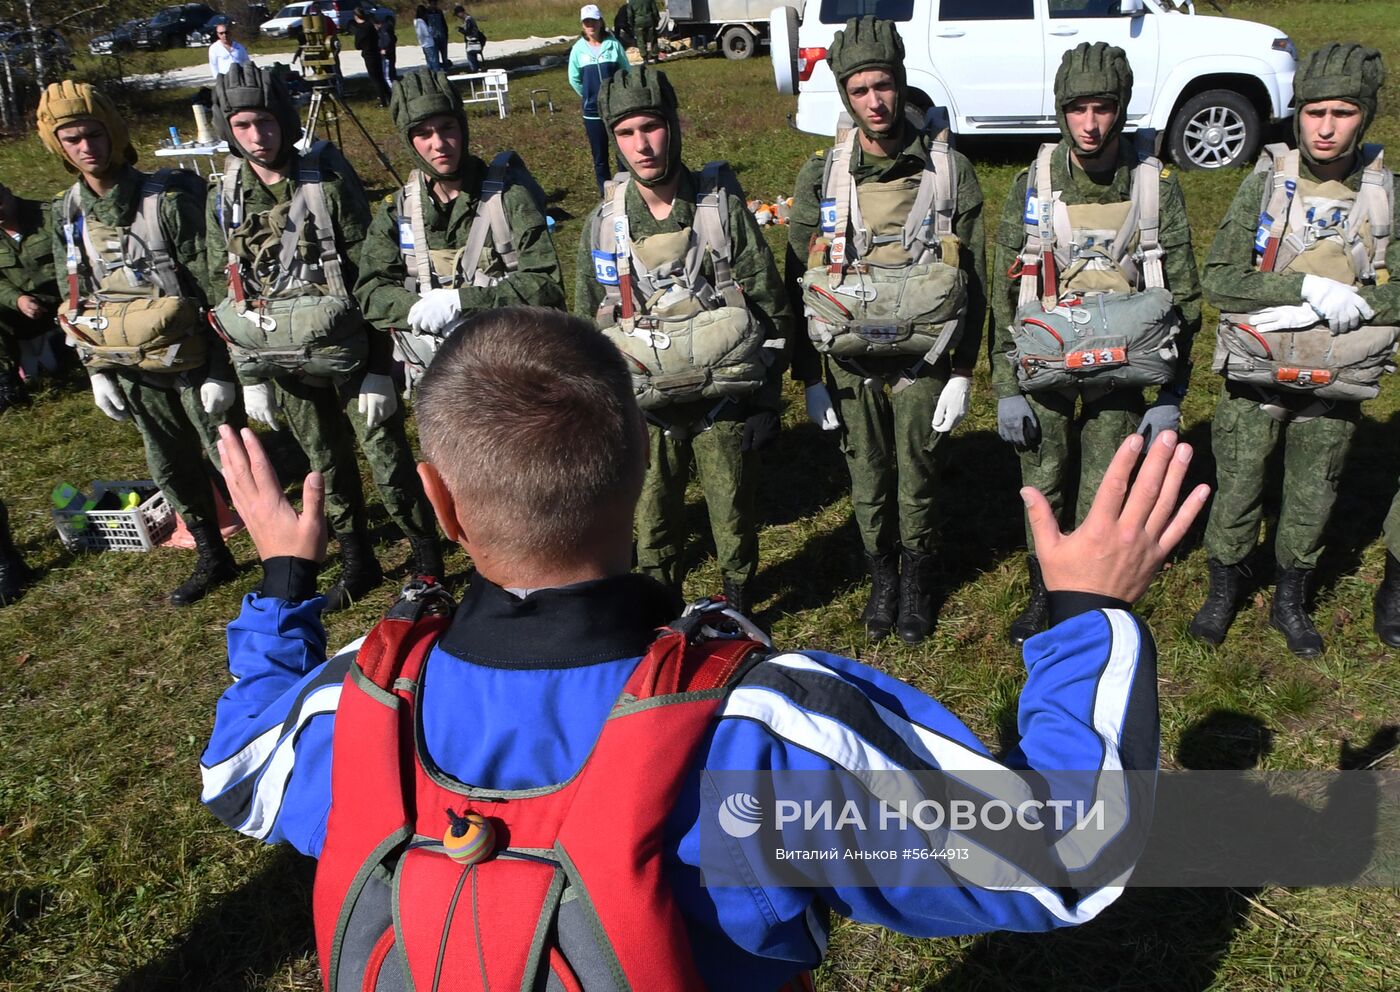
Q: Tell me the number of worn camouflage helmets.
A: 5